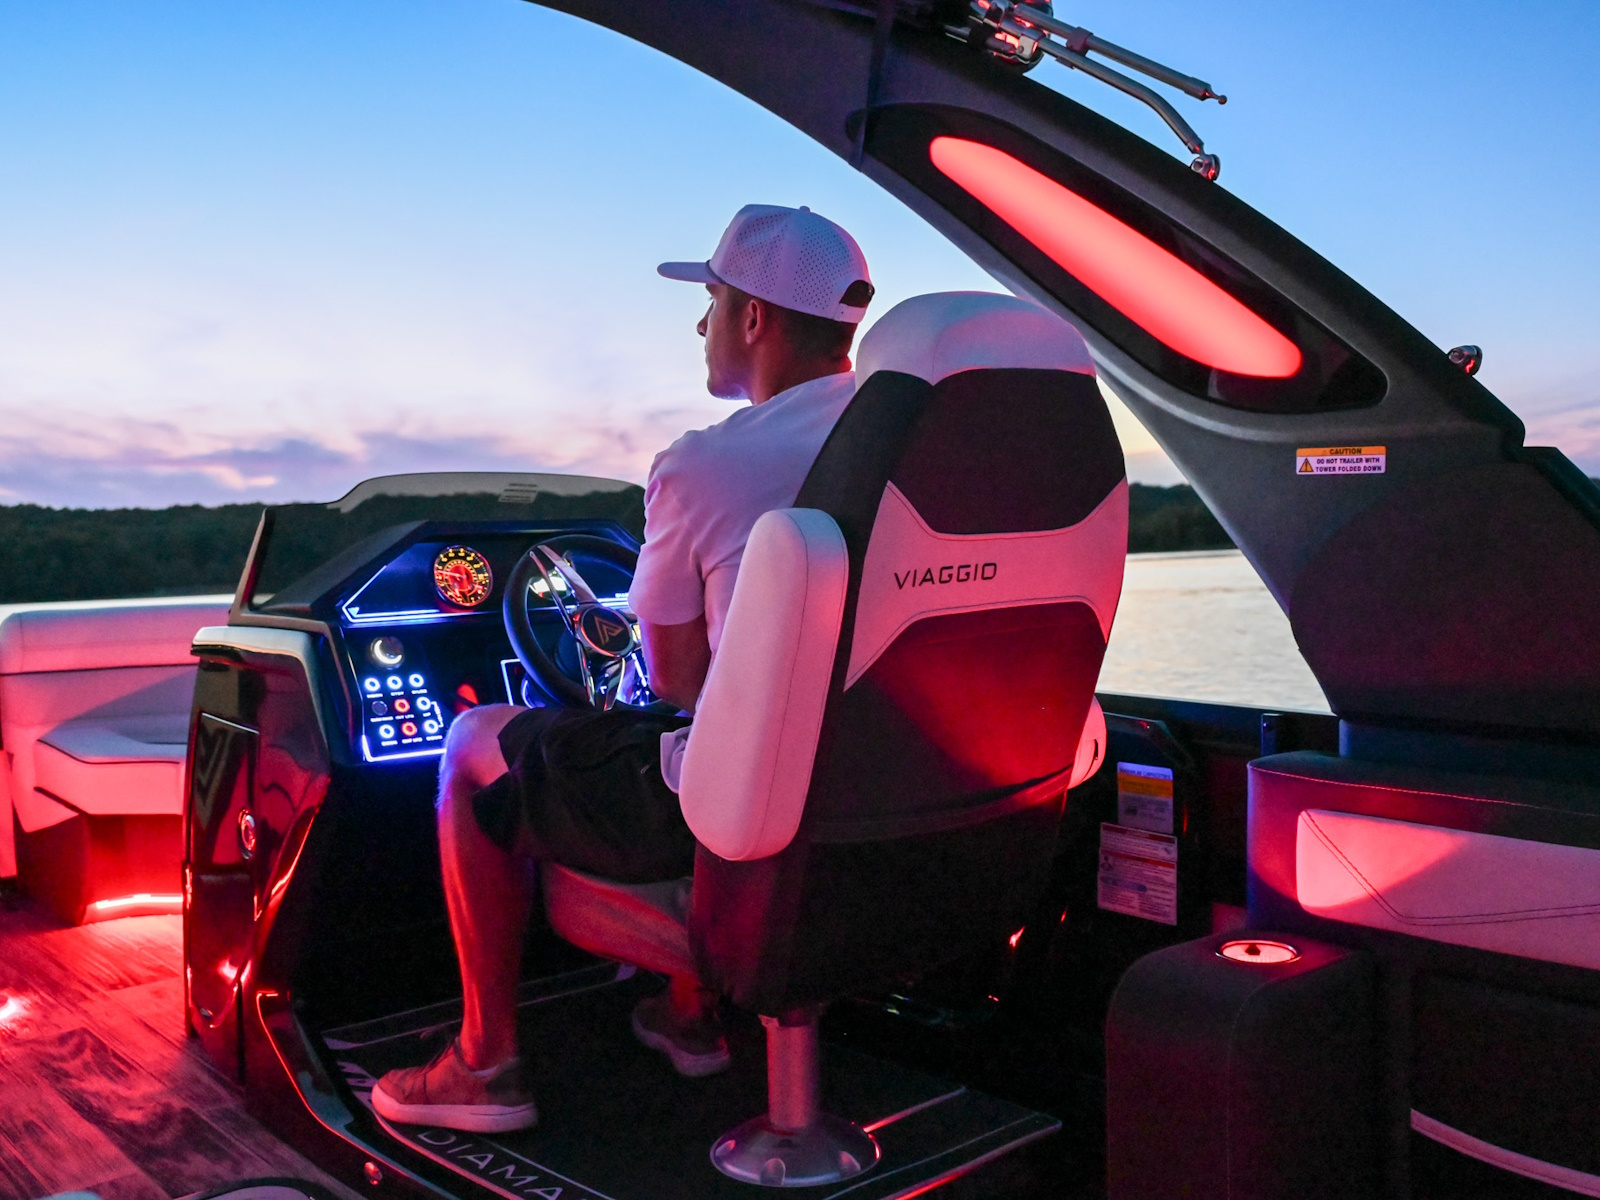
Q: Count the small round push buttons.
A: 9